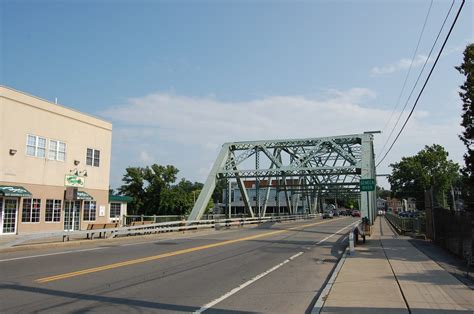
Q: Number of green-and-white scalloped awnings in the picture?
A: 2